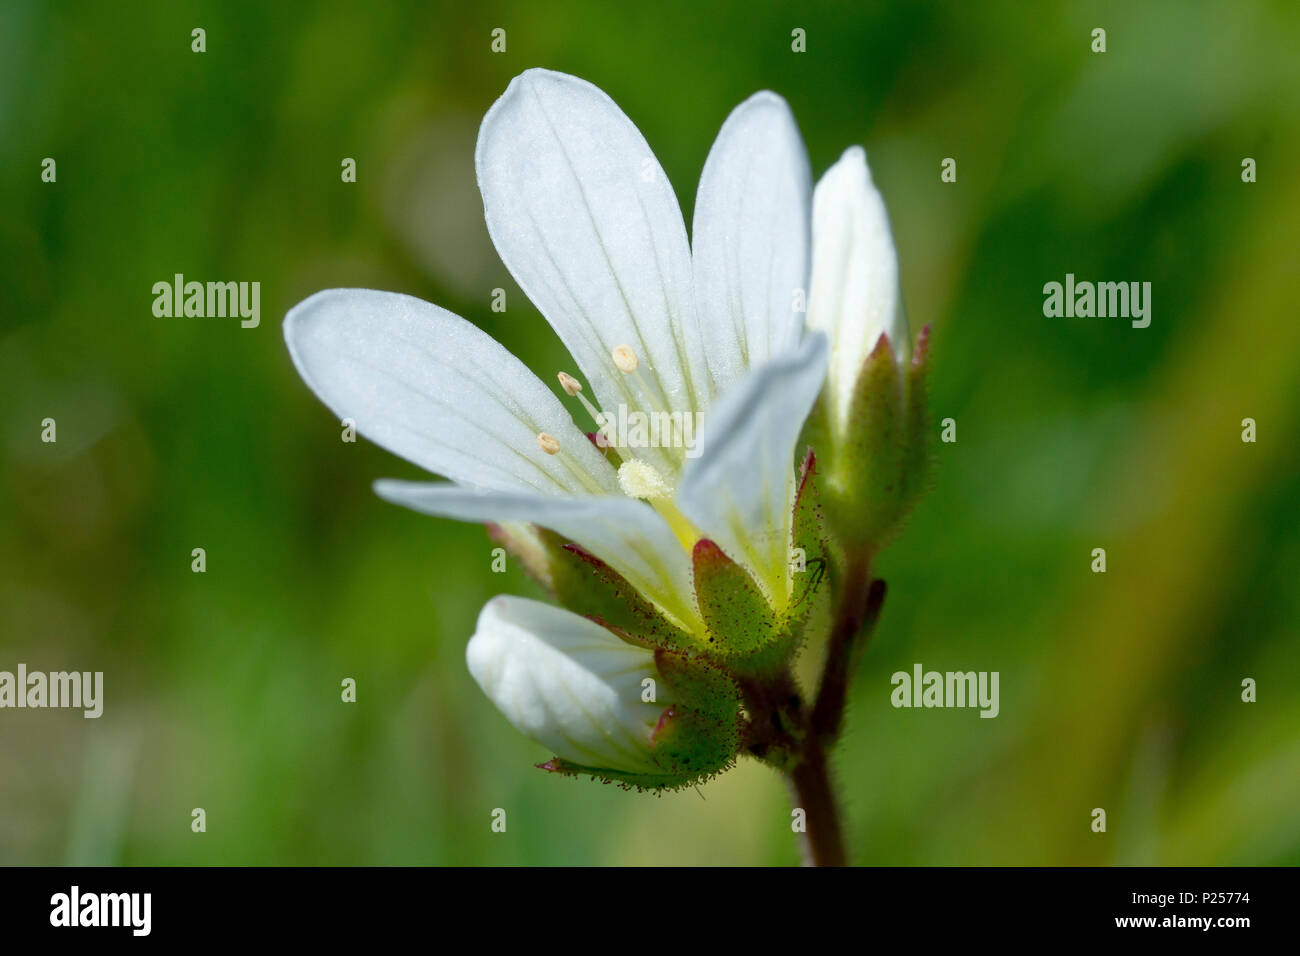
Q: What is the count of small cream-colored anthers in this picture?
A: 3